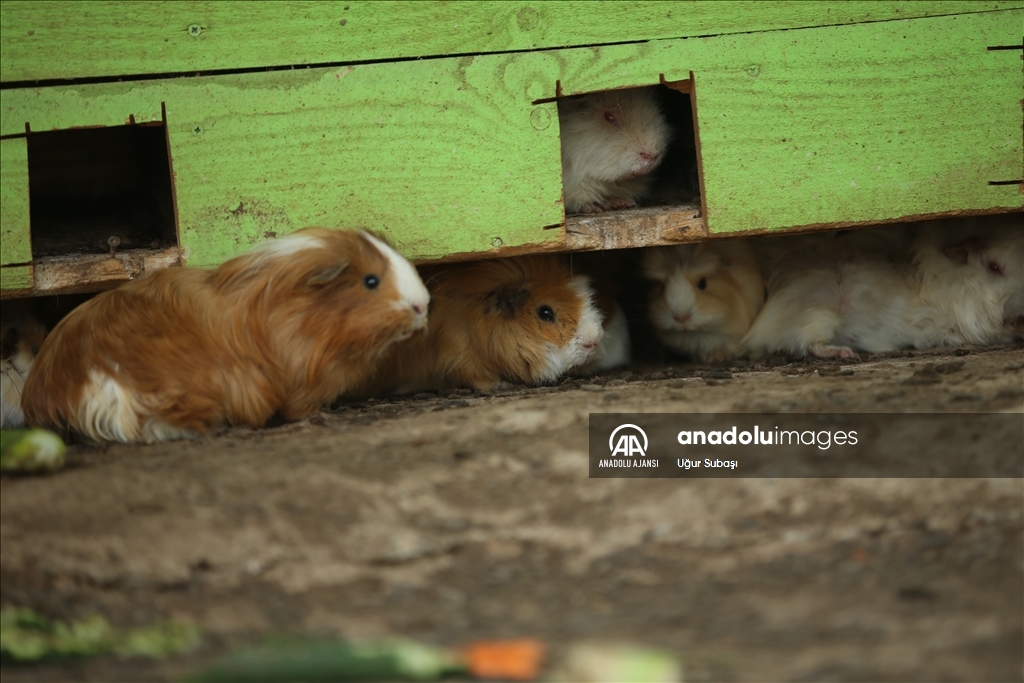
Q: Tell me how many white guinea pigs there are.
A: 2